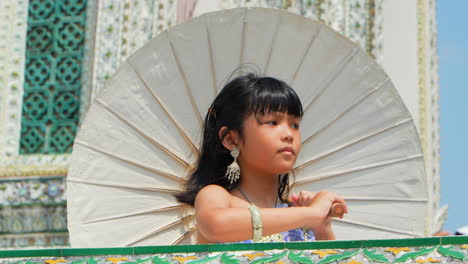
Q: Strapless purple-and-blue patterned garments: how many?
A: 1